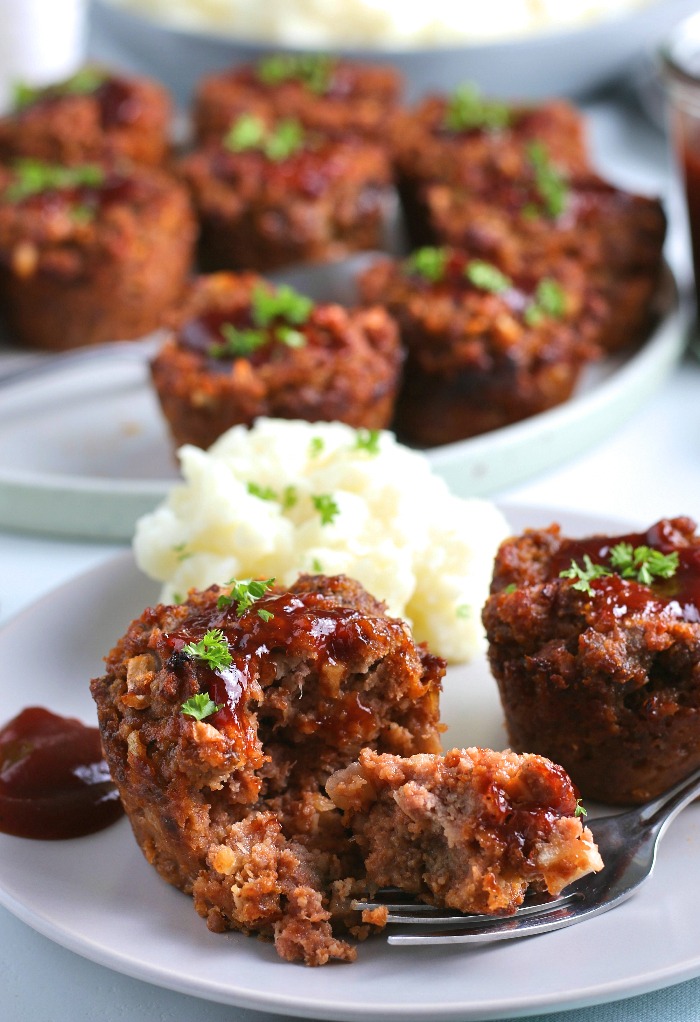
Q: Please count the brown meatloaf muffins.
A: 10